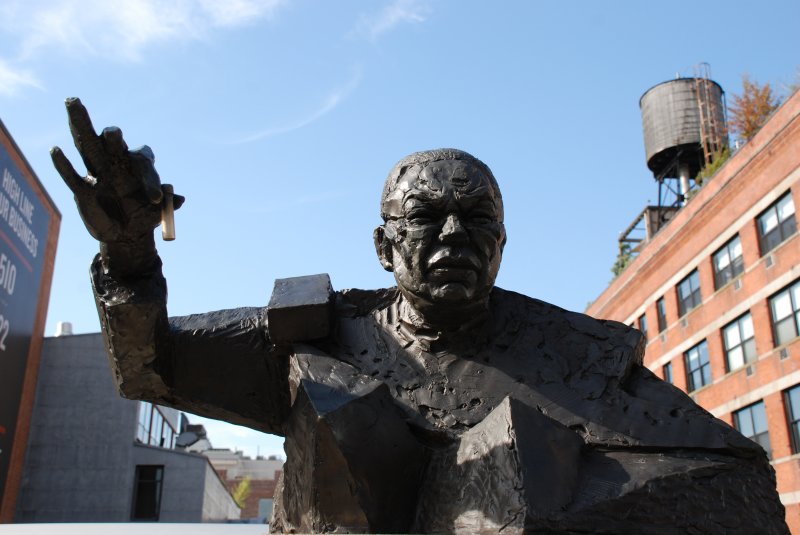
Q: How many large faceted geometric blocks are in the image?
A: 3